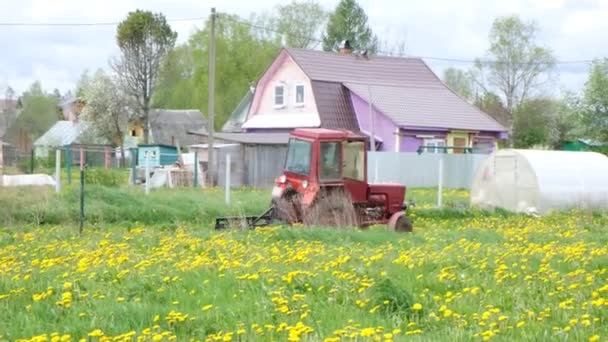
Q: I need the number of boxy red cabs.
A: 1